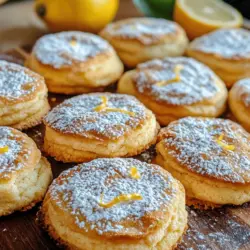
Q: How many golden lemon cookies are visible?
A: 10